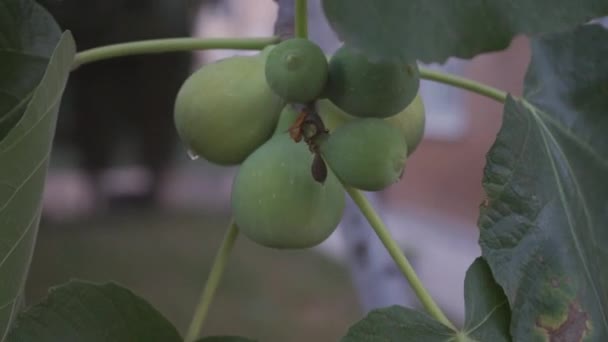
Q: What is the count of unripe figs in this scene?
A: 6